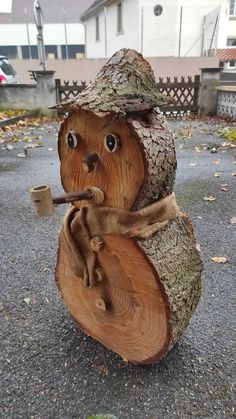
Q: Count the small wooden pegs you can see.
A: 3